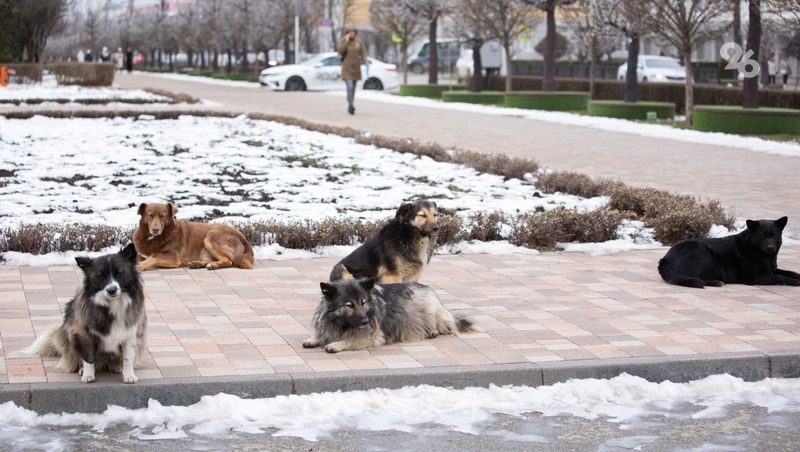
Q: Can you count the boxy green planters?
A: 5